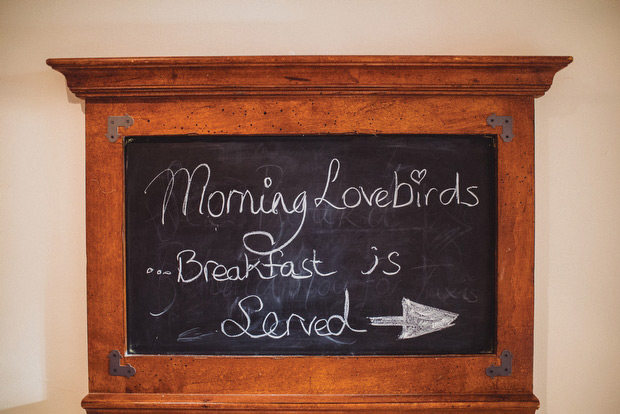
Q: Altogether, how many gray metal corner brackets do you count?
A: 4